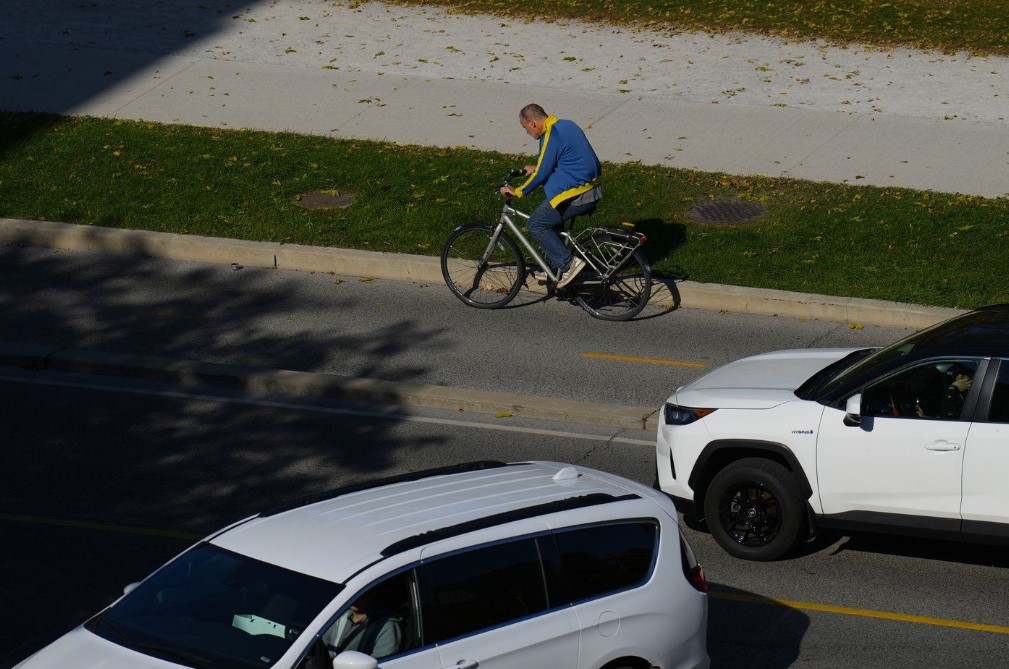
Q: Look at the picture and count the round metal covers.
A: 2